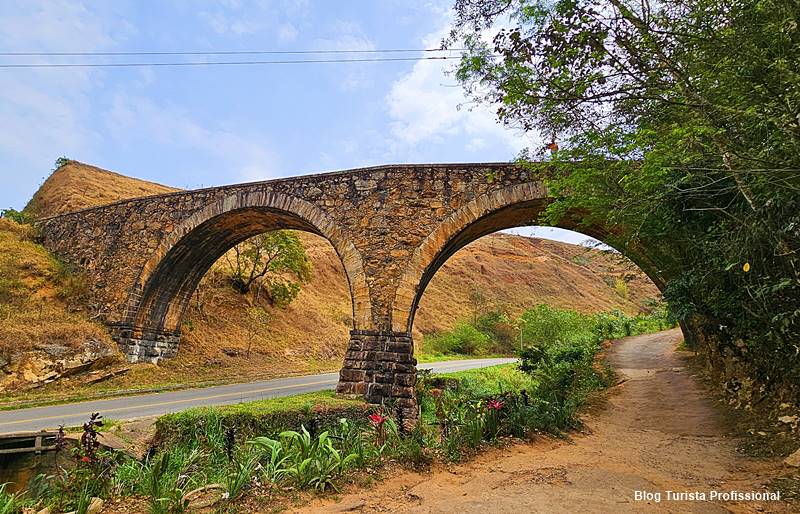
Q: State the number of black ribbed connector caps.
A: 0